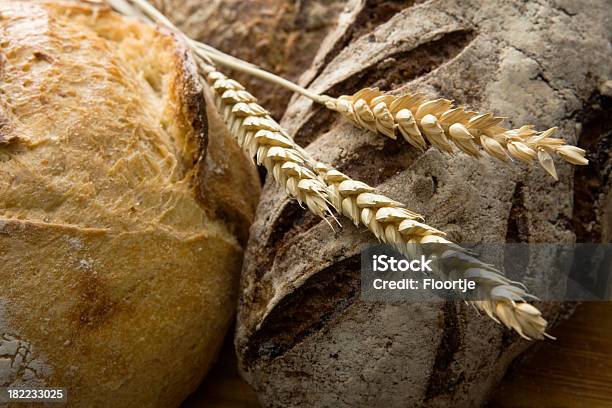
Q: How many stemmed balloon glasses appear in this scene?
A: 0